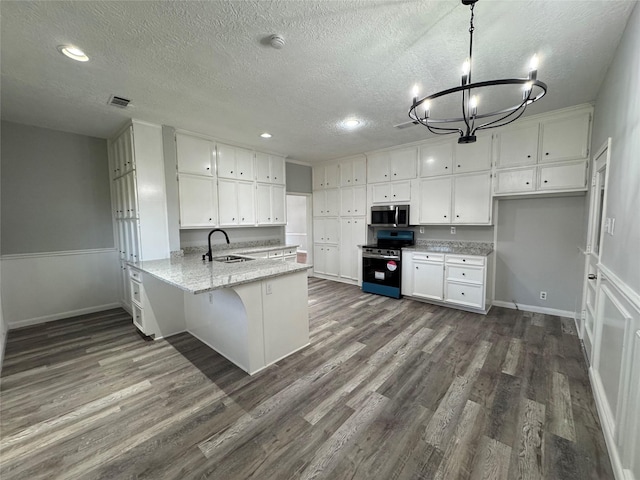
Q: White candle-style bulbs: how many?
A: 6